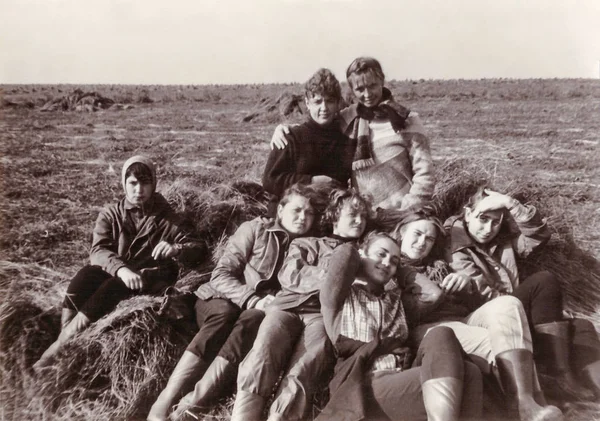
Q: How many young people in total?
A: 8